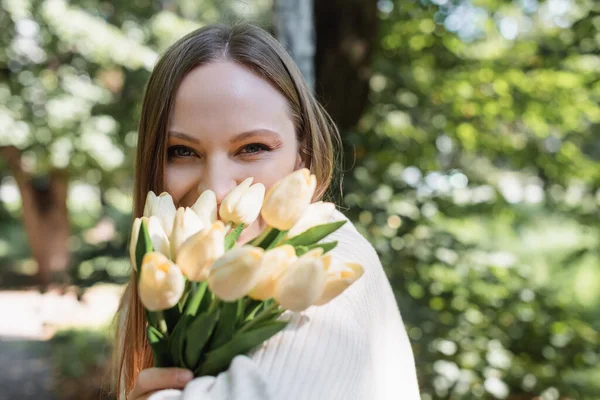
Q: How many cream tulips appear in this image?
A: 13